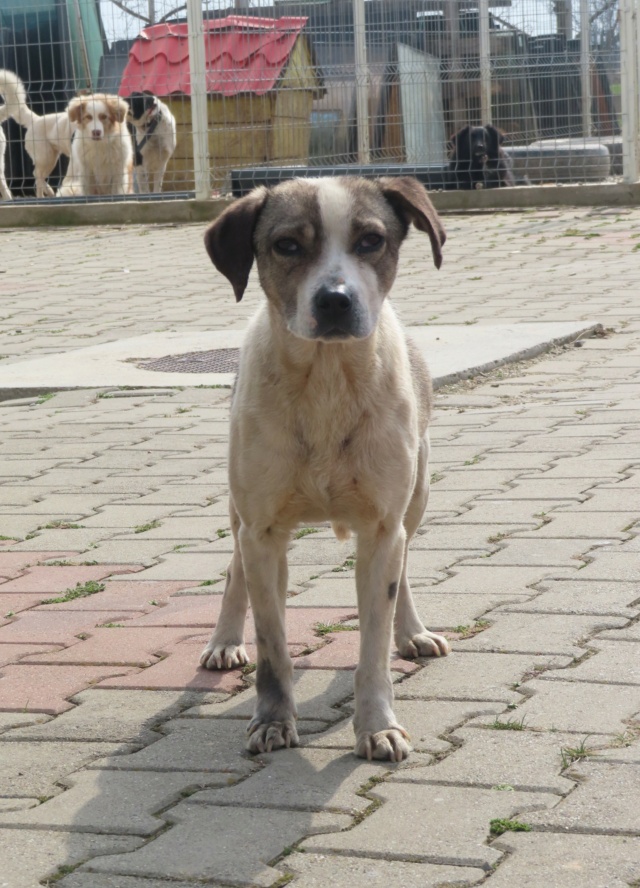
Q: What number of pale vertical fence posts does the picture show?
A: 5